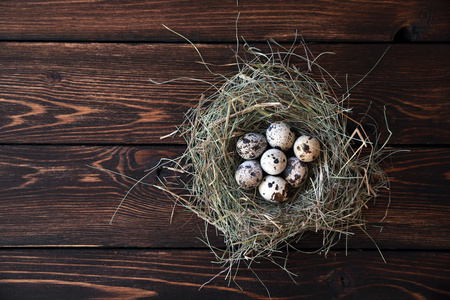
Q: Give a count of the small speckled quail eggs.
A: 7